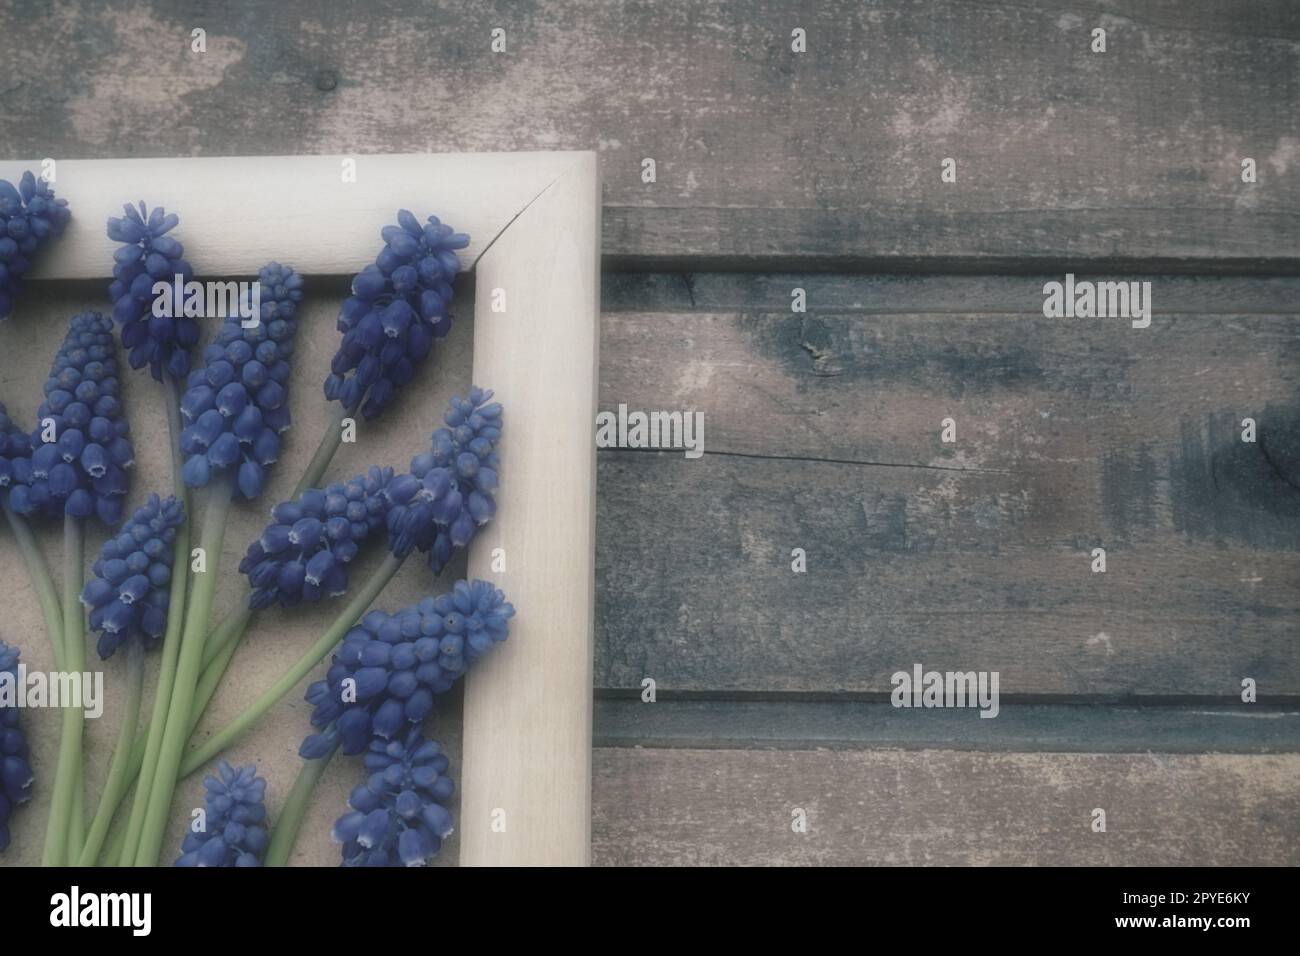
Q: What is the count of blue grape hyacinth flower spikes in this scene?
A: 13